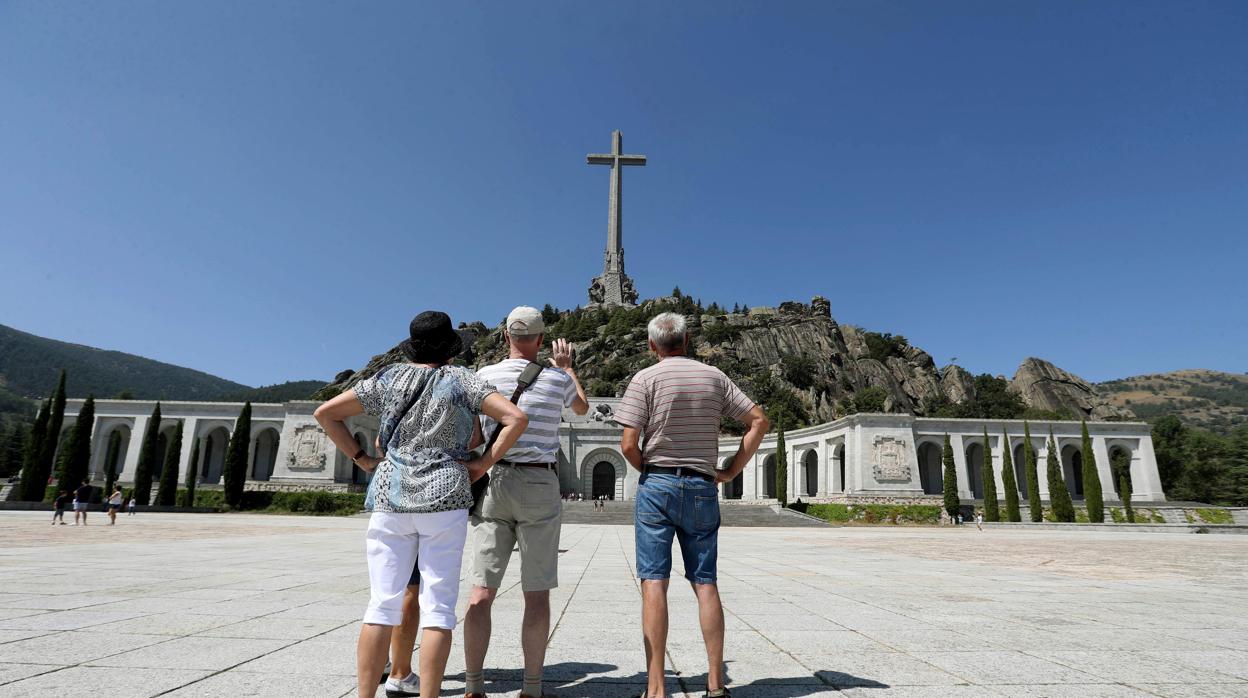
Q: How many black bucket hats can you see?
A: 1